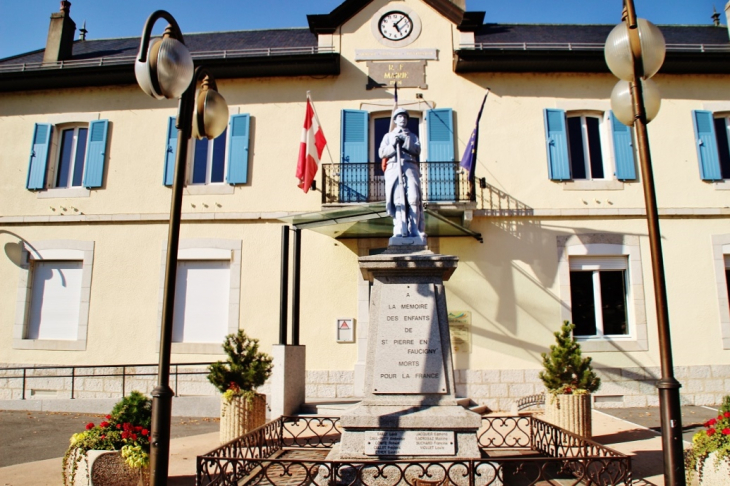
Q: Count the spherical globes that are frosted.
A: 4